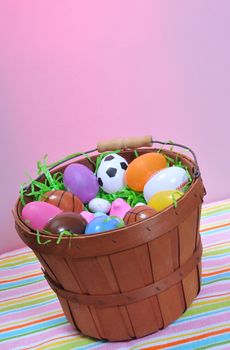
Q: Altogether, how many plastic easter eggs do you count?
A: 10